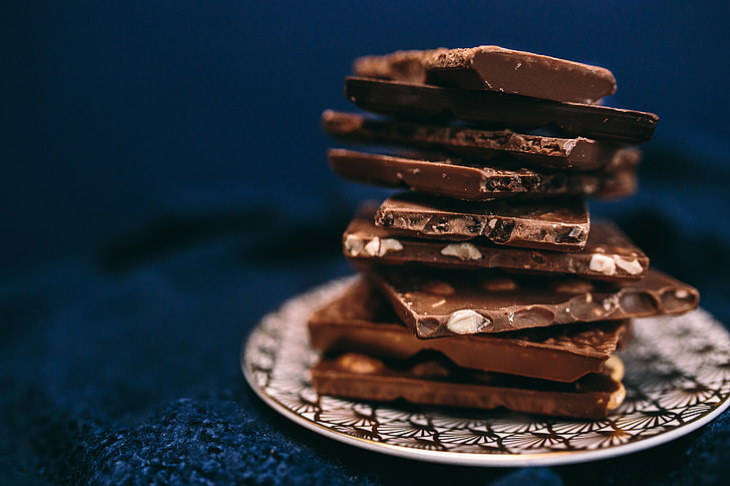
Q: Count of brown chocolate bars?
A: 9